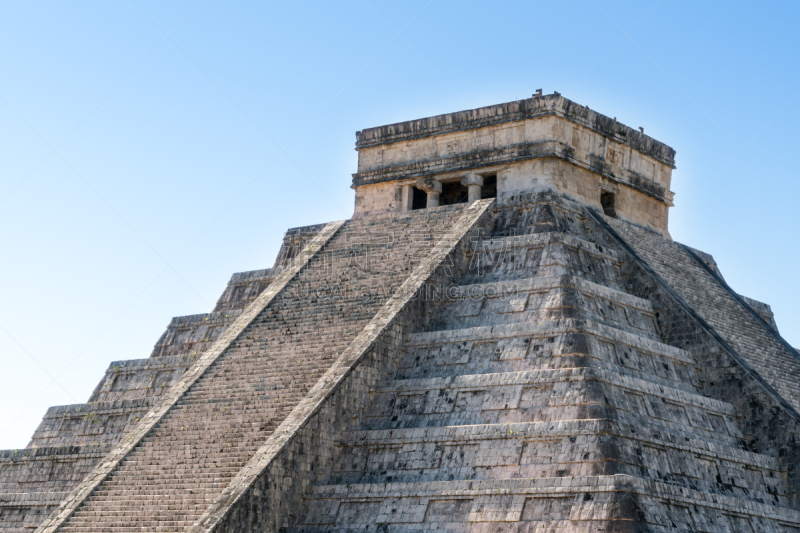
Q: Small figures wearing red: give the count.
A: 0